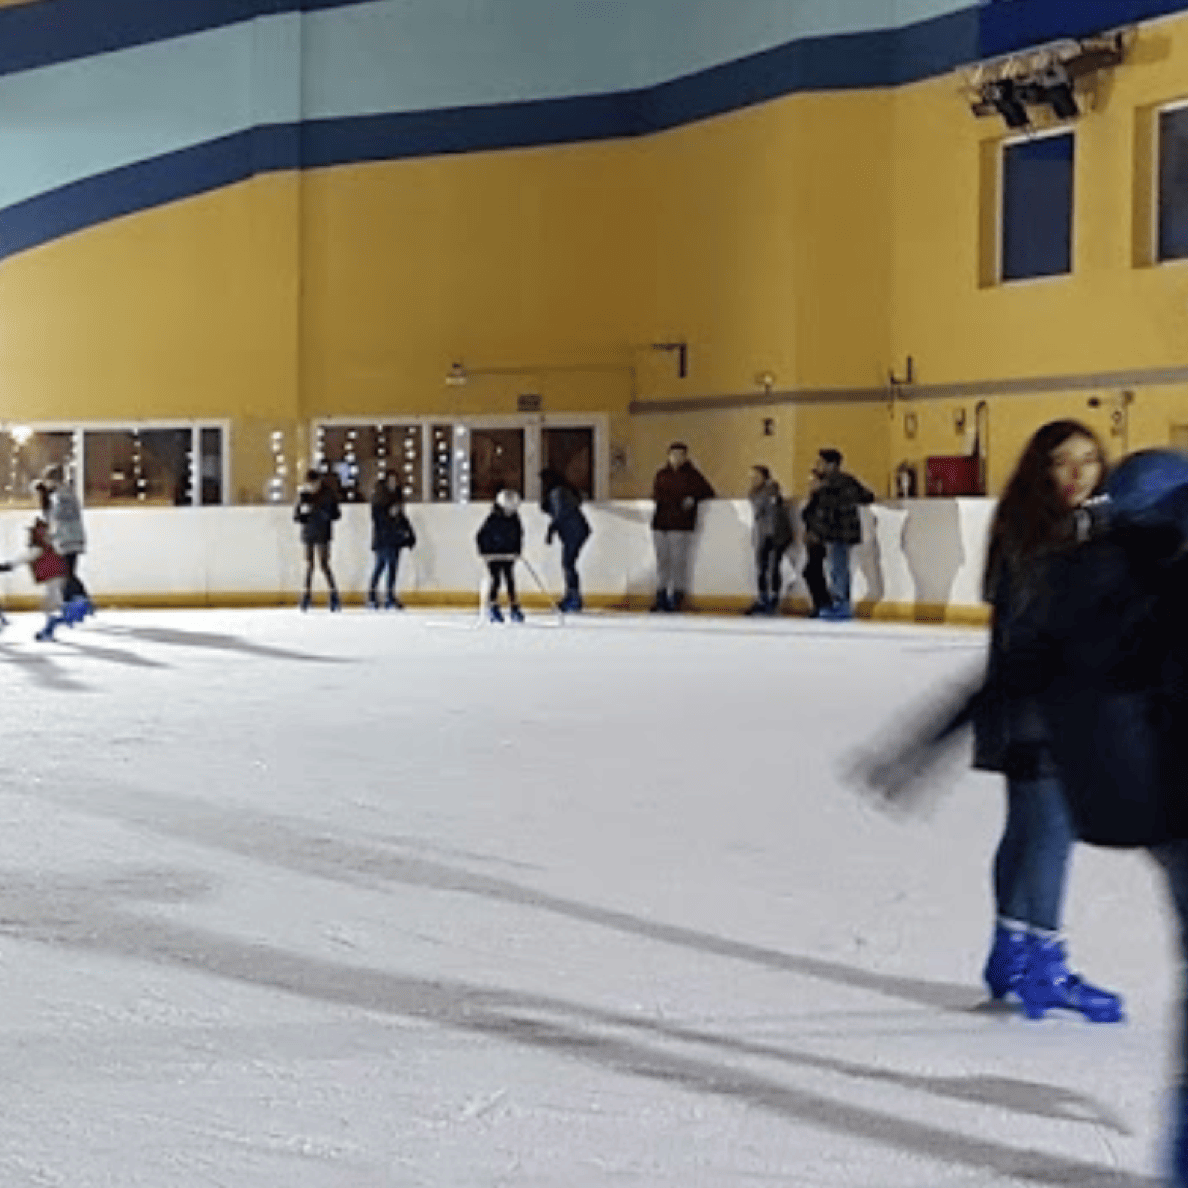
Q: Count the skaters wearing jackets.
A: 12